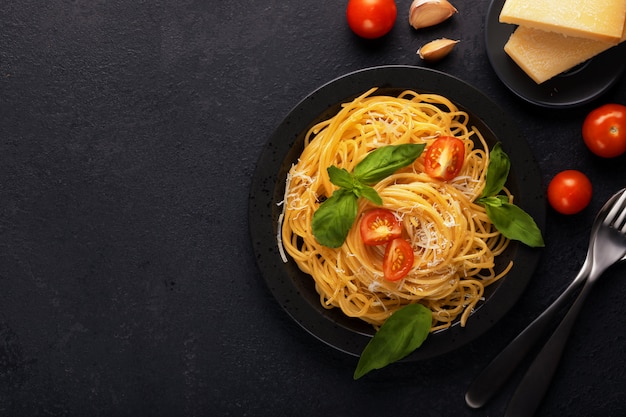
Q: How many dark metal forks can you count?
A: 1